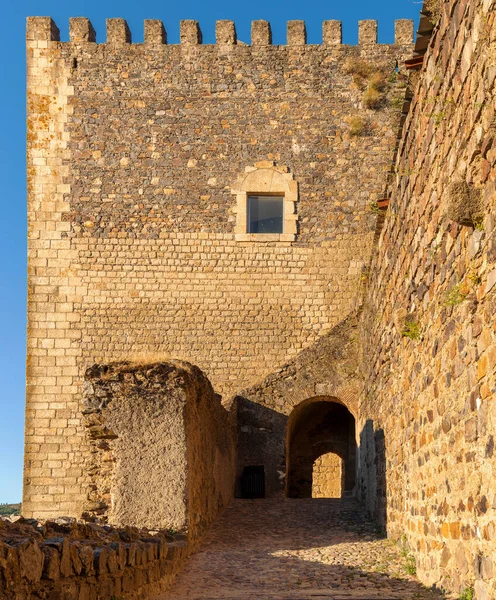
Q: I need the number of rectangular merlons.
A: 11